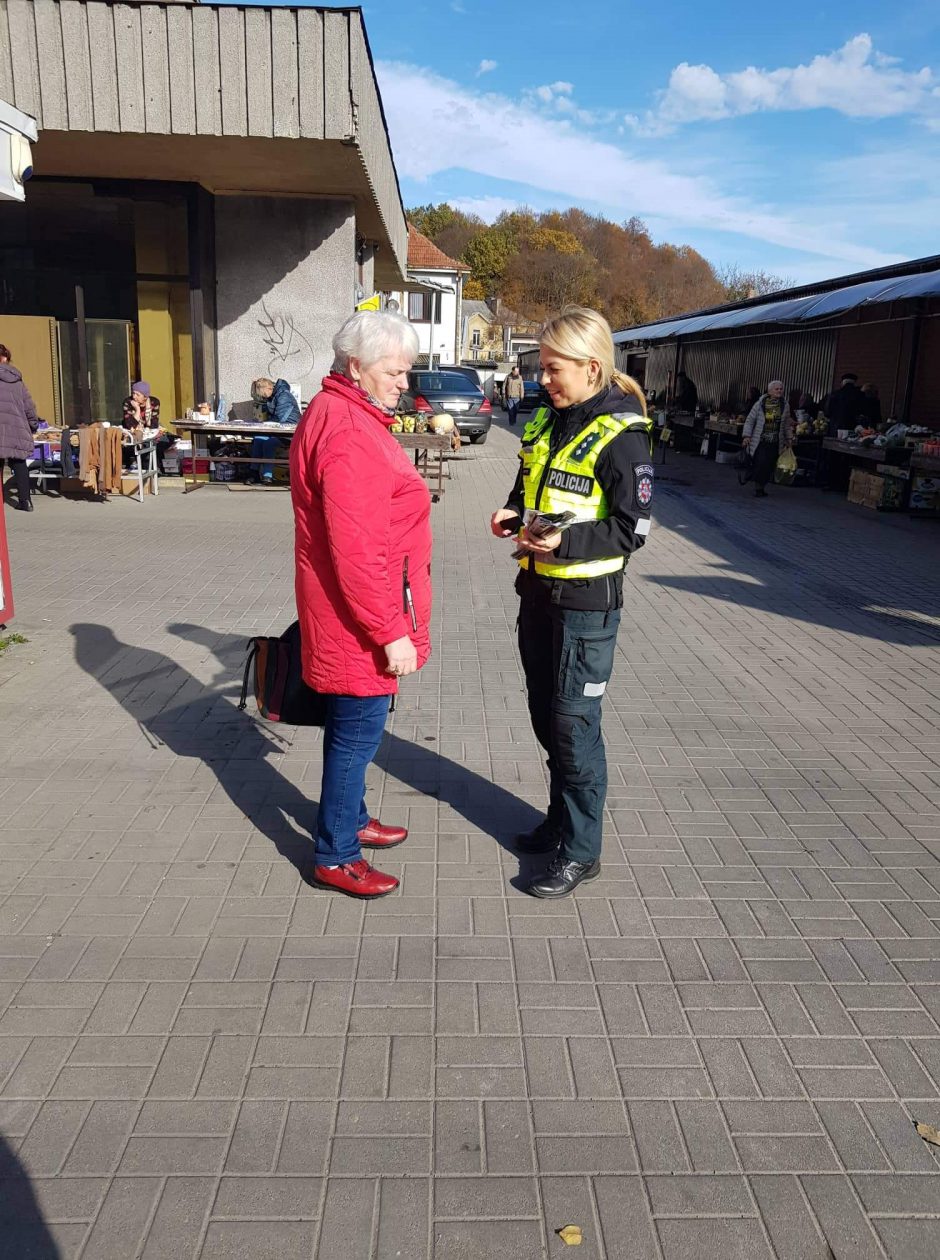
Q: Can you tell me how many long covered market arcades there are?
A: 1